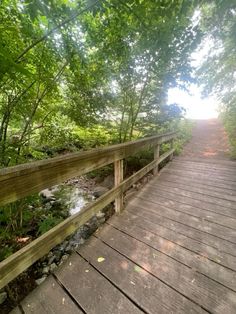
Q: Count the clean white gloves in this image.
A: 0